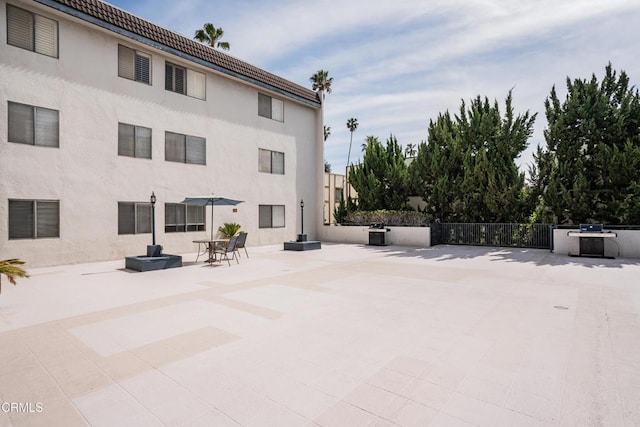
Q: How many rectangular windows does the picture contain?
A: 12